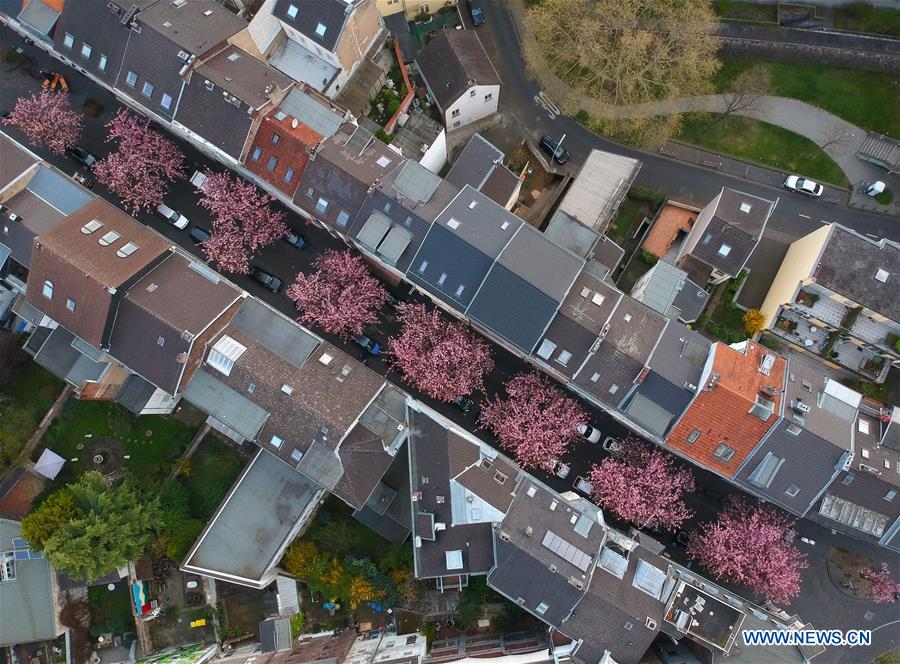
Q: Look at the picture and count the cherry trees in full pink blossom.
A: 9